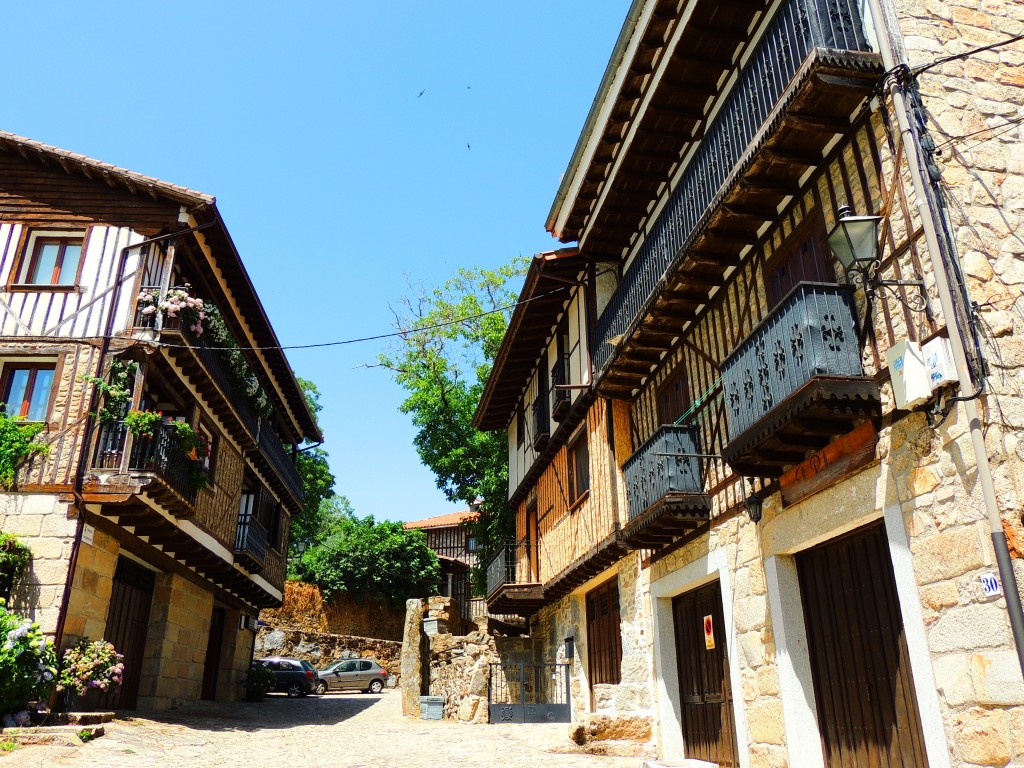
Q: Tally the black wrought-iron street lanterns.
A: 2